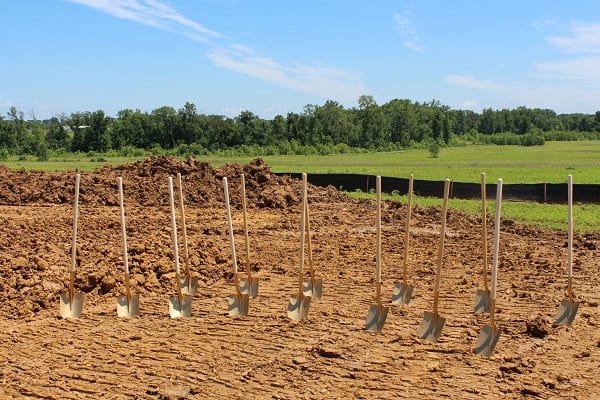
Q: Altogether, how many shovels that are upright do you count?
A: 14